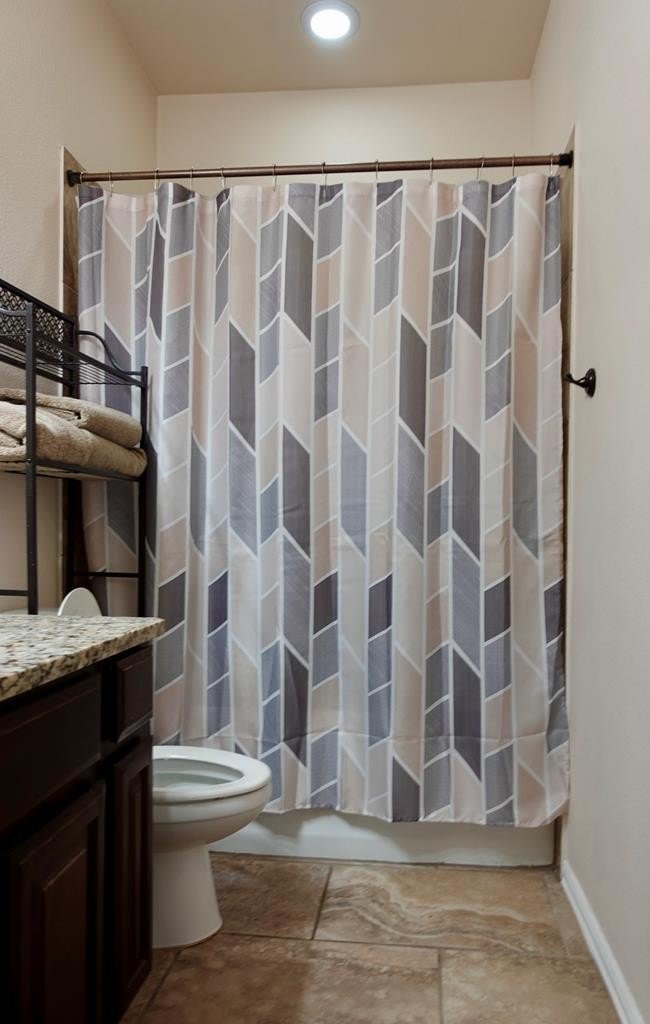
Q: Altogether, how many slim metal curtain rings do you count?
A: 12